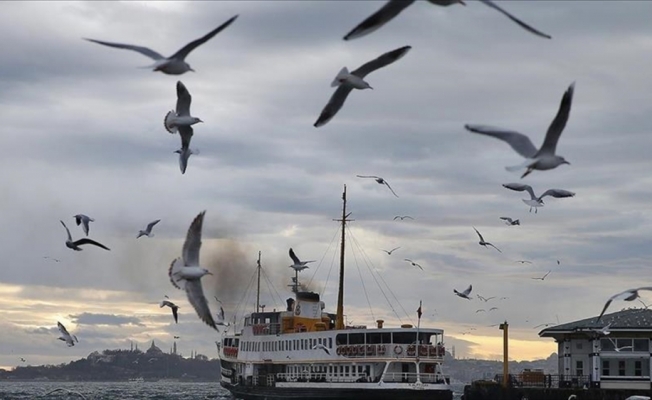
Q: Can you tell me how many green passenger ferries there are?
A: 0